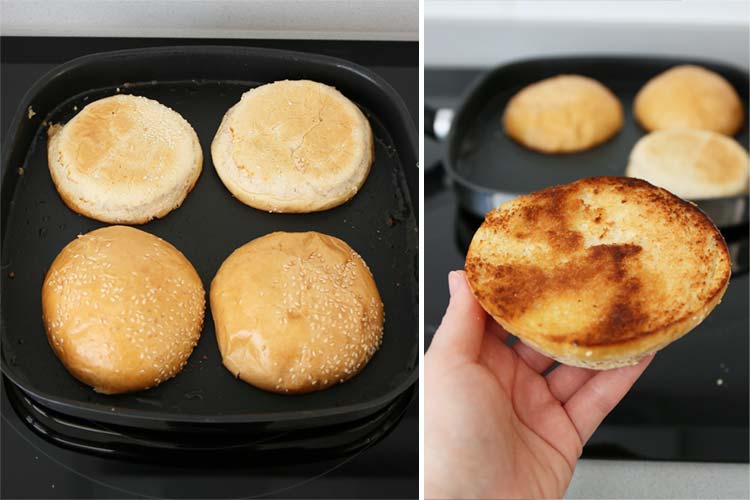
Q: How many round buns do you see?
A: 8